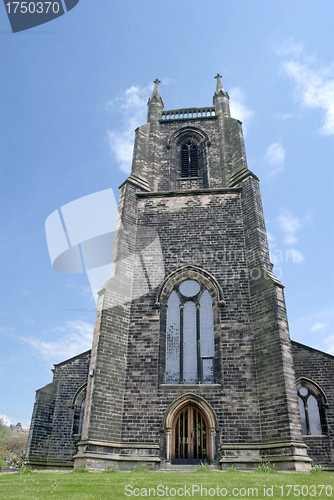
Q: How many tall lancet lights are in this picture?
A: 3